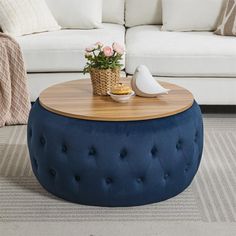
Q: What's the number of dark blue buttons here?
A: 15